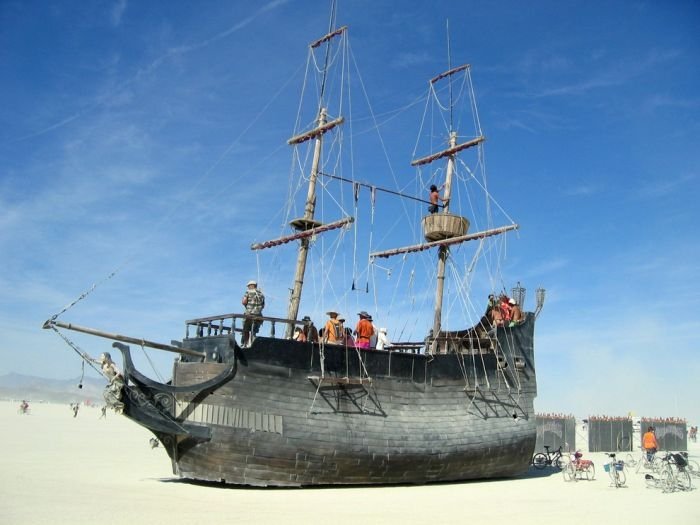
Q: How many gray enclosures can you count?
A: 3